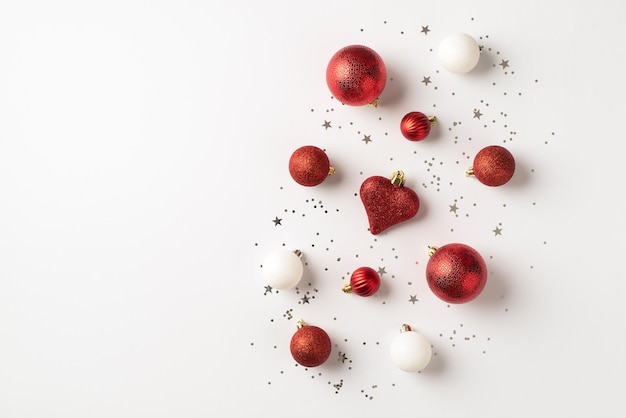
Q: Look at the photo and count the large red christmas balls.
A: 2